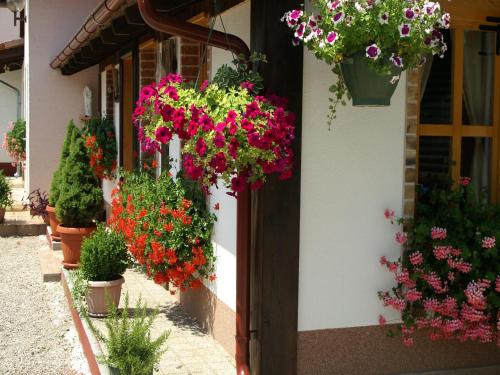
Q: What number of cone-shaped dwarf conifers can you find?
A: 2